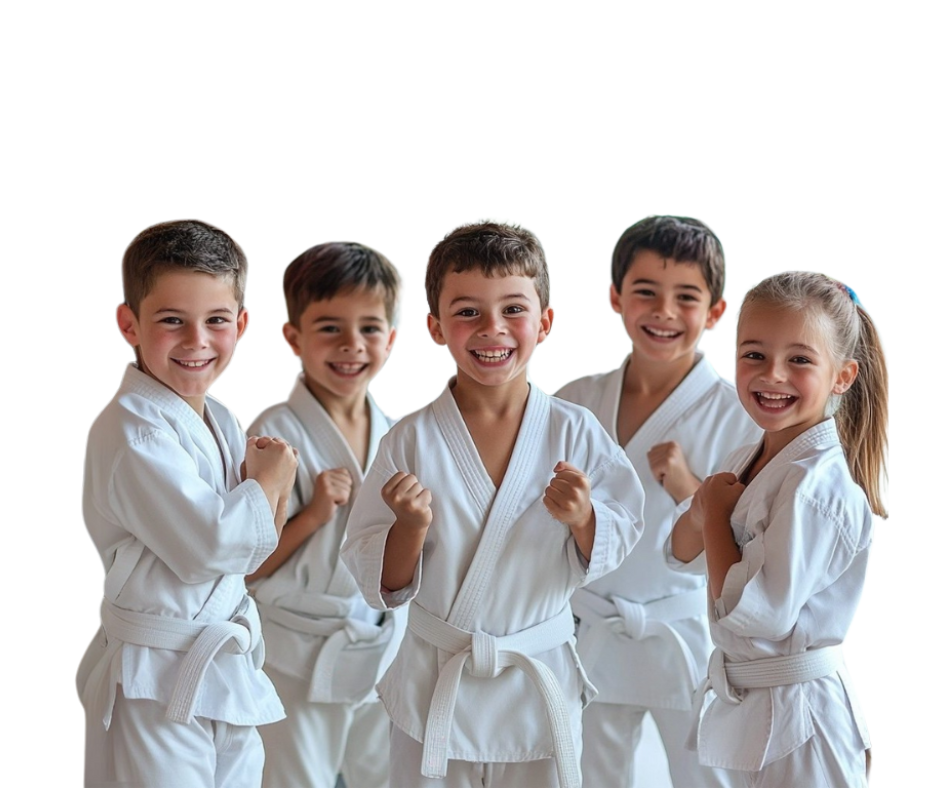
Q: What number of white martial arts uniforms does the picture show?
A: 5